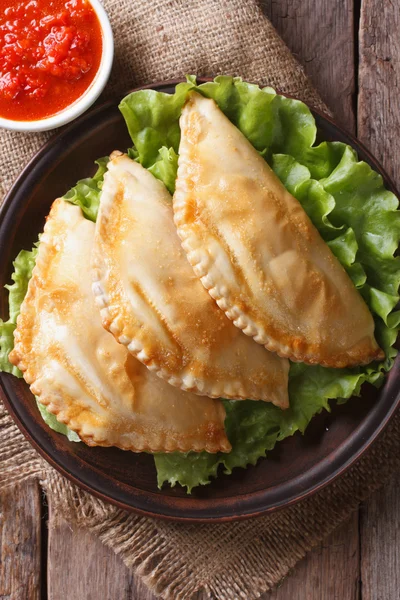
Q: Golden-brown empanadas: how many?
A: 3